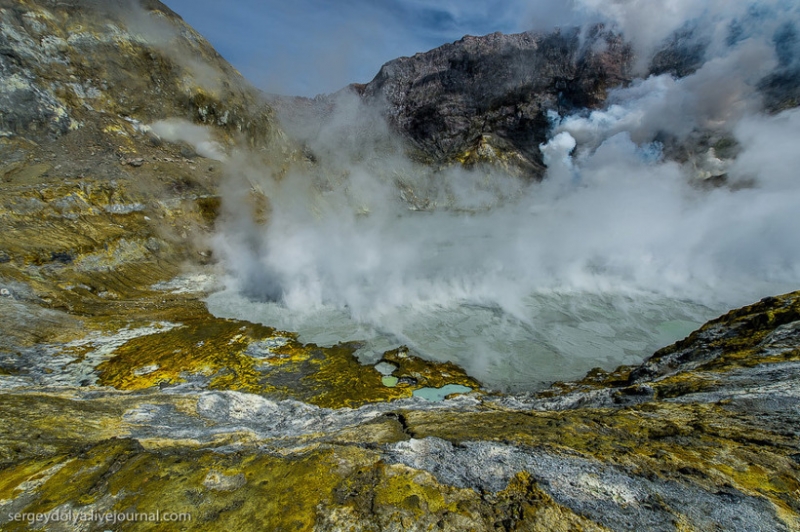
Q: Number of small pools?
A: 3